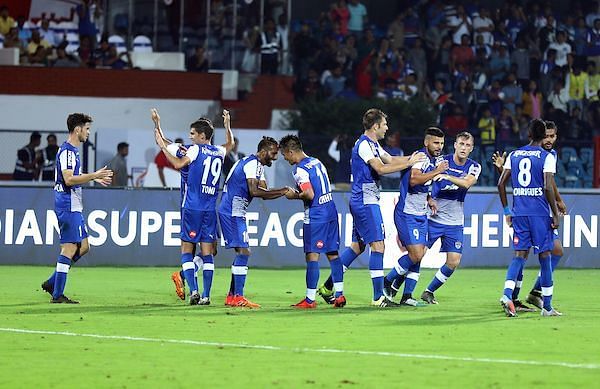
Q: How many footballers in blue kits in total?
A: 10